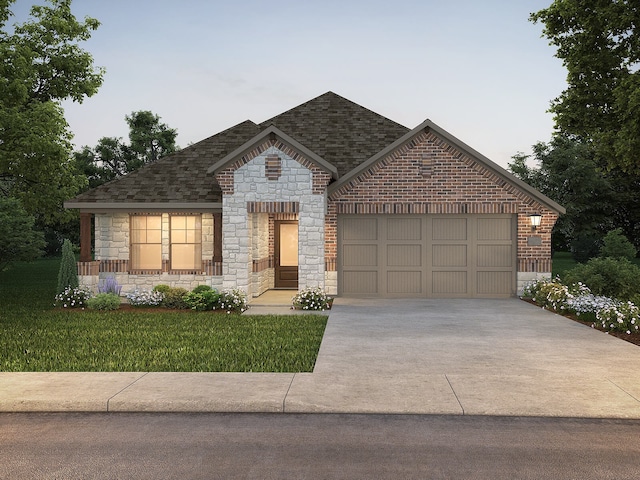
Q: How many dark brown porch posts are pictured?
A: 2